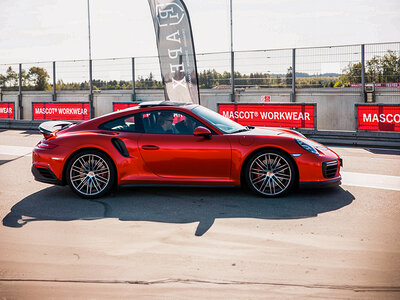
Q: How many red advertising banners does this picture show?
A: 5